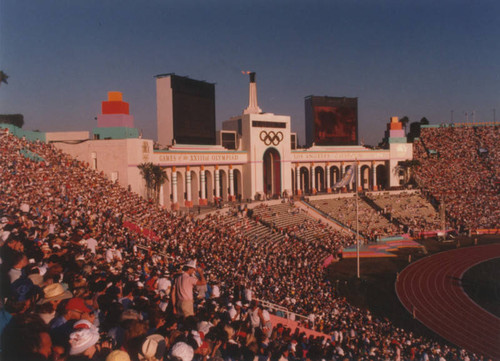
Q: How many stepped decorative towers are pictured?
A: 2